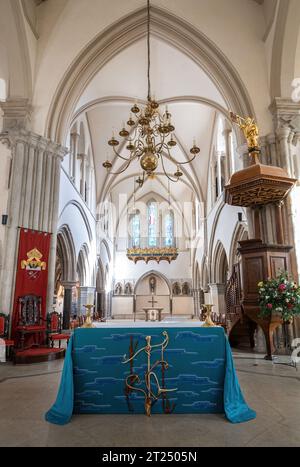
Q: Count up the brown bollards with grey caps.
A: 0